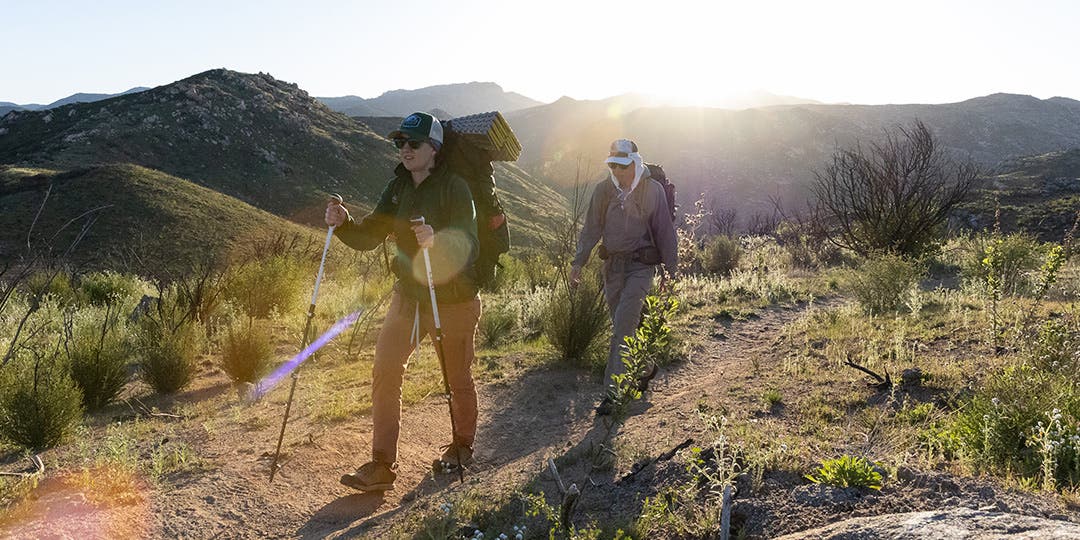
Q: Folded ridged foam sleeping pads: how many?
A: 1